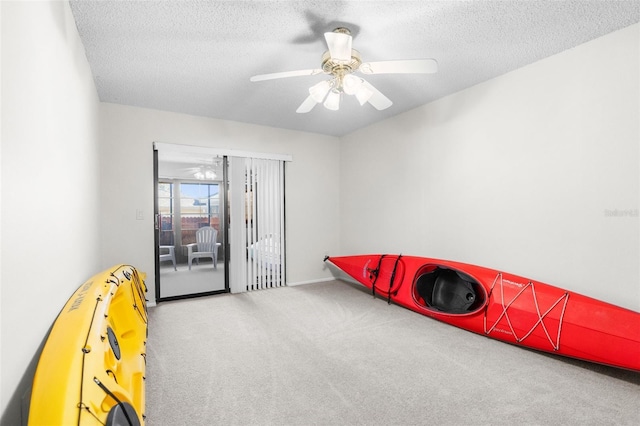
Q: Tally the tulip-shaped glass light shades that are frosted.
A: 4